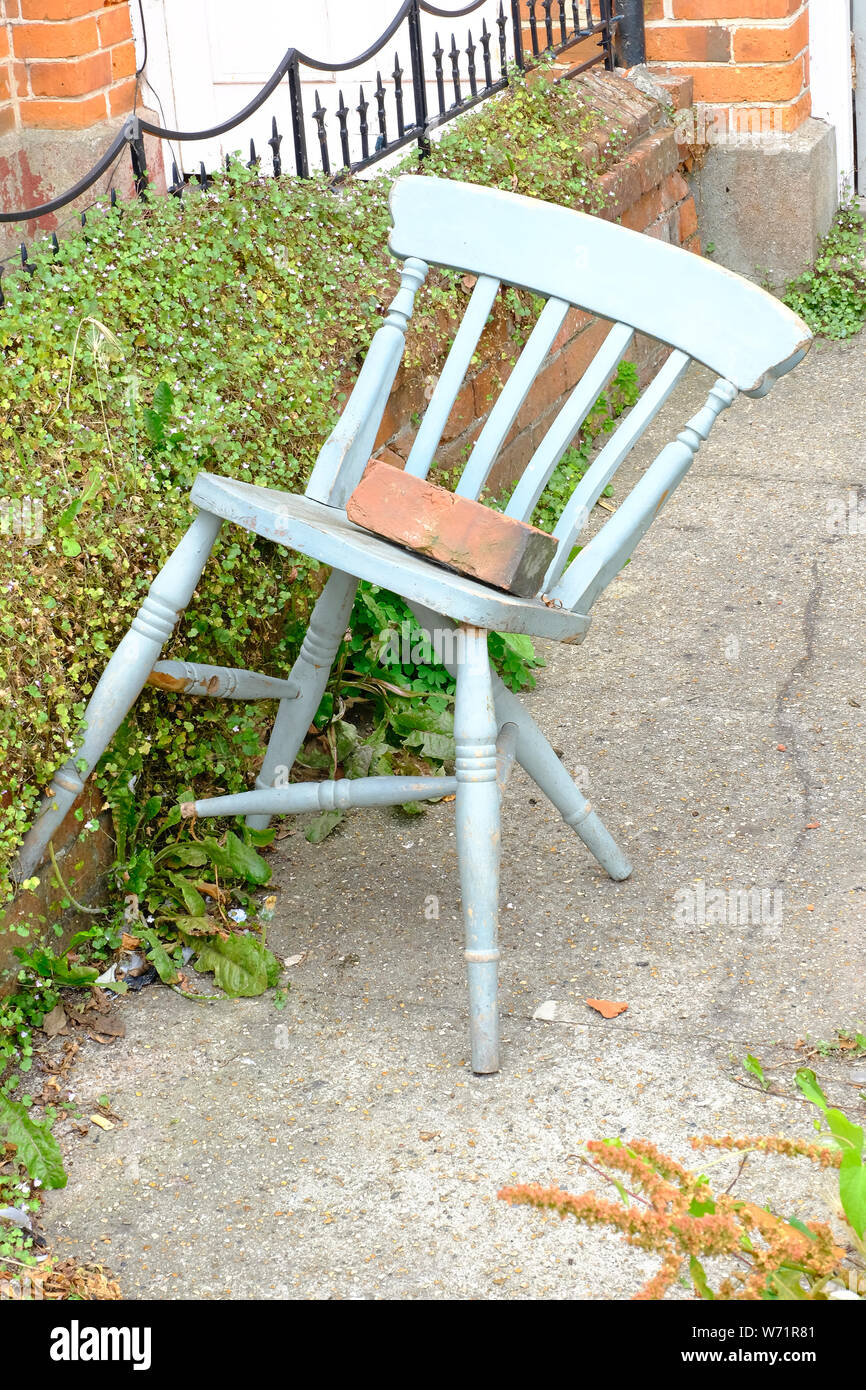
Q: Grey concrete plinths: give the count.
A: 2